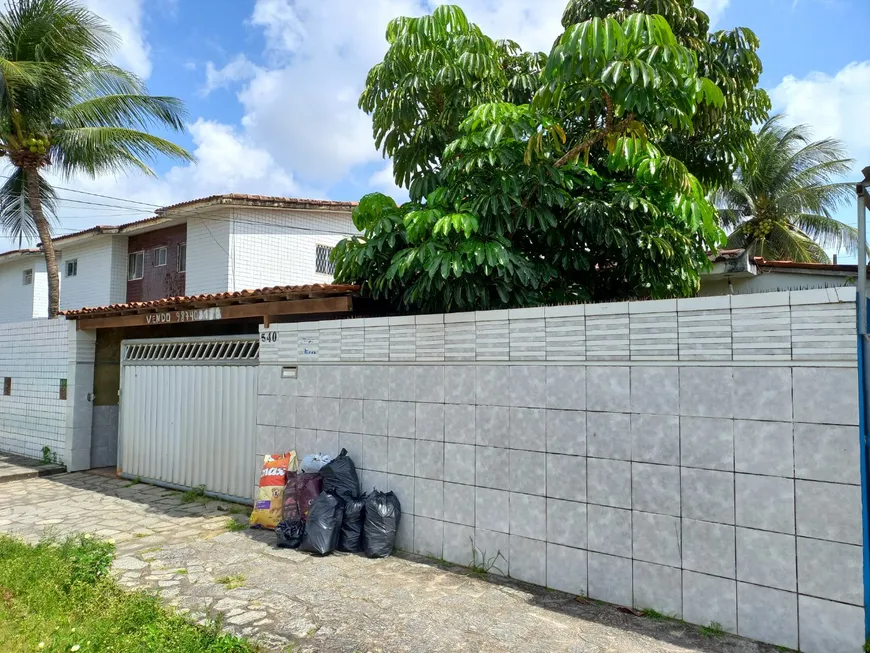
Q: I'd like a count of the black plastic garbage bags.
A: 5